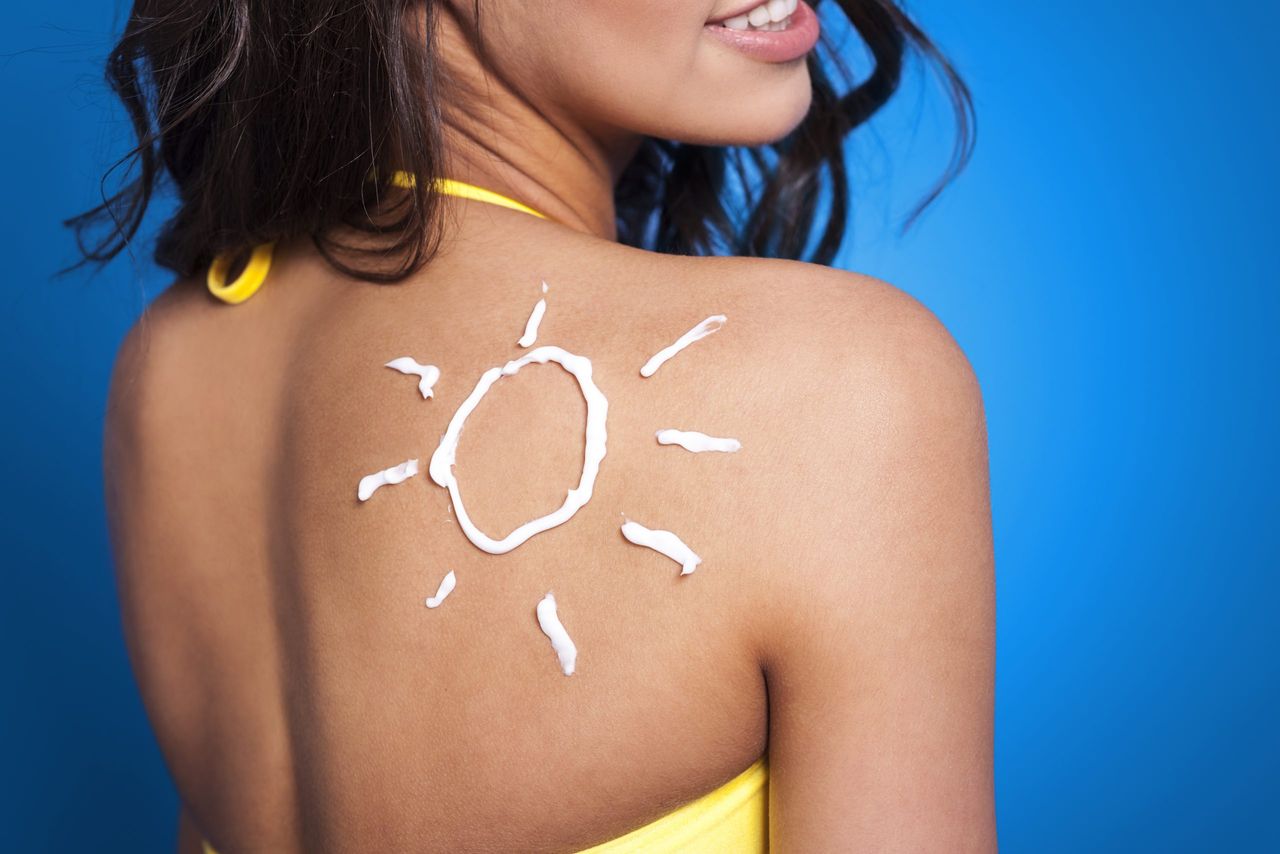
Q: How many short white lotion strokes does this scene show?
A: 8